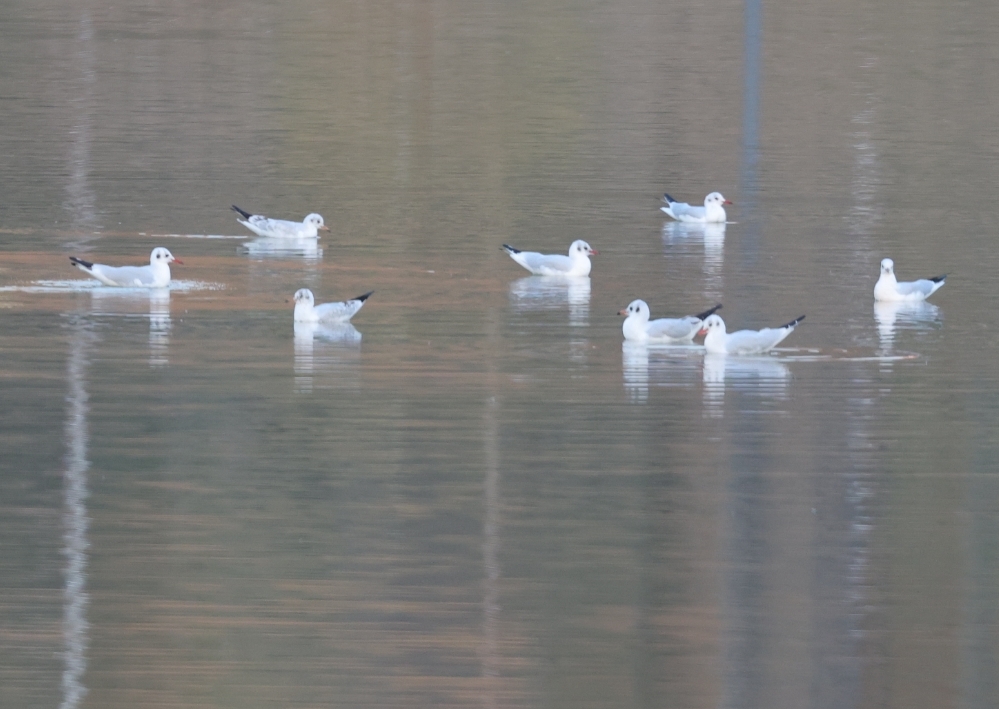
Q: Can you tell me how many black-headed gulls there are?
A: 8